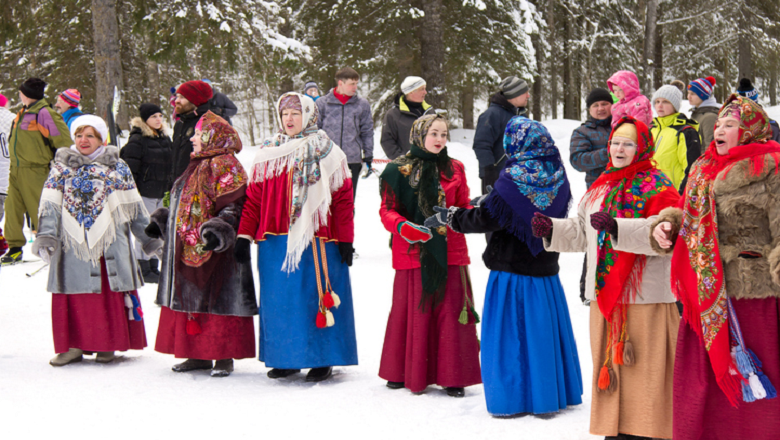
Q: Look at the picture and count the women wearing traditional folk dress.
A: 7